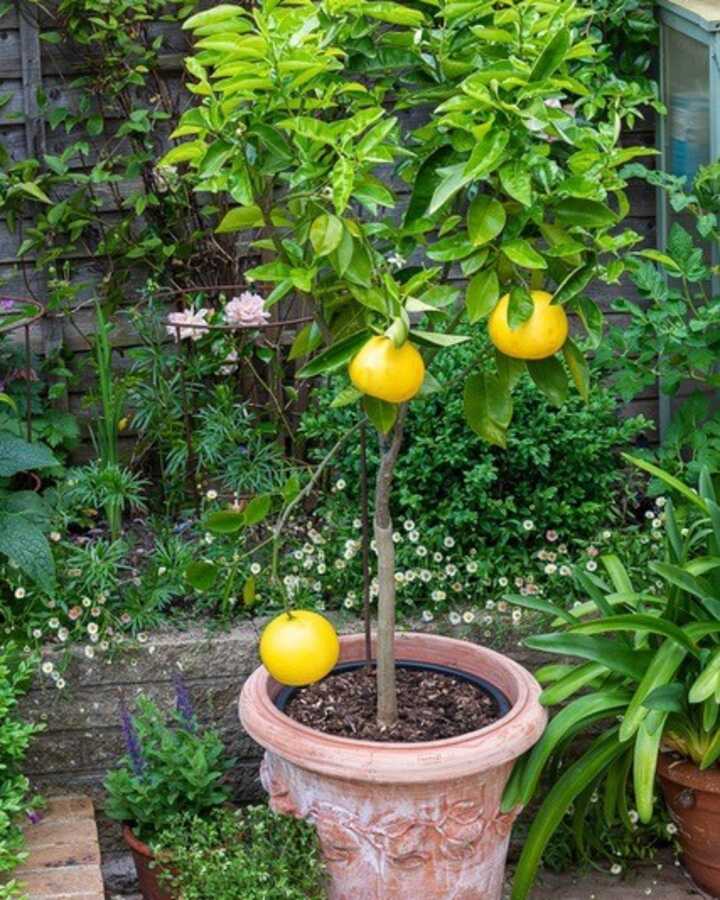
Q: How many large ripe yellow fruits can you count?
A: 3